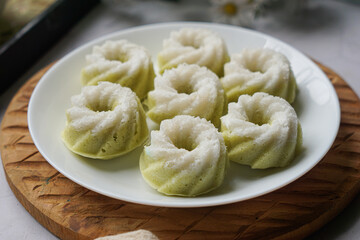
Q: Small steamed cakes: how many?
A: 7